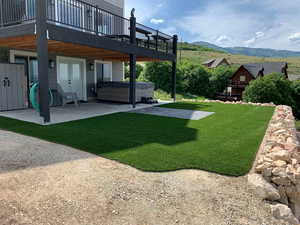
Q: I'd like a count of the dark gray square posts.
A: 3